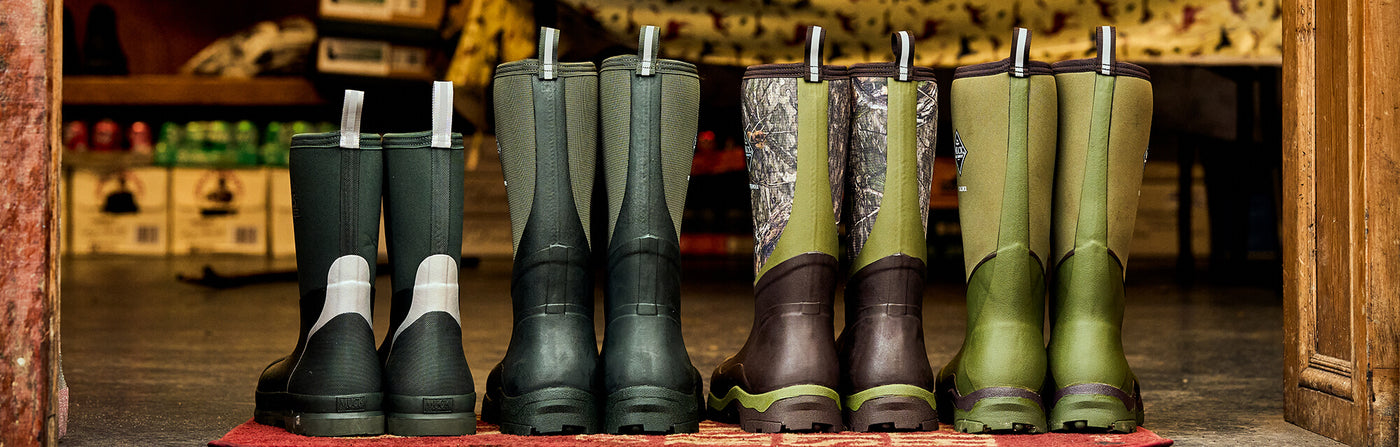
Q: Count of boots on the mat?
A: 8